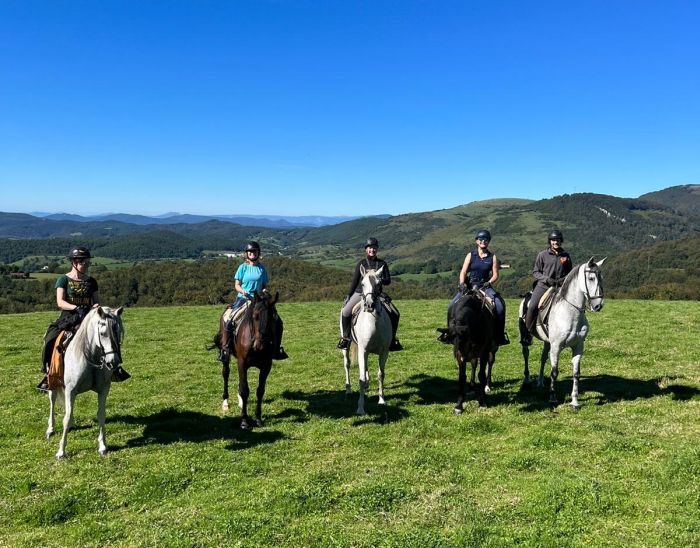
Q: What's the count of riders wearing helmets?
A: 5